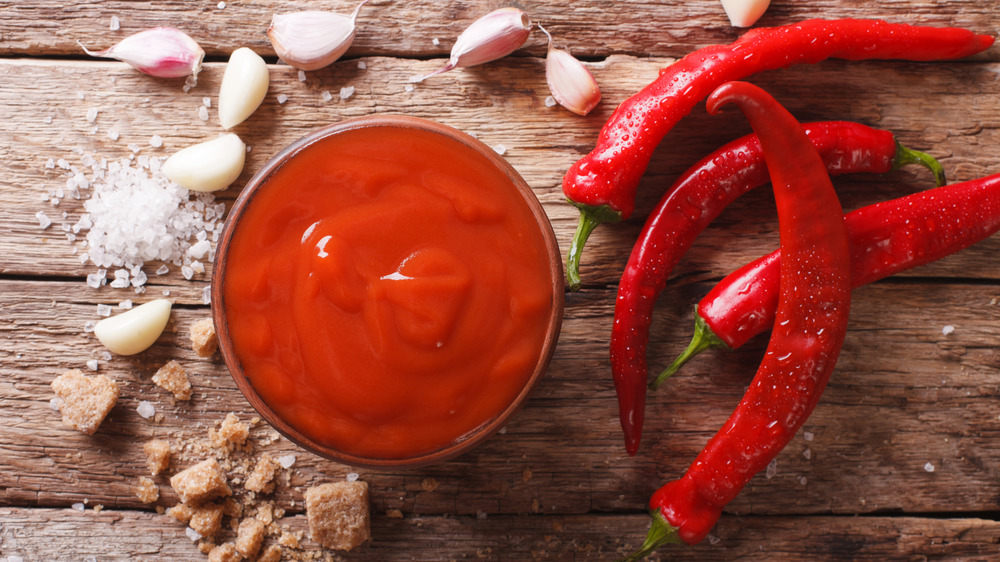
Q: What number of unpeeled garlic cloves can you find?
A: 4